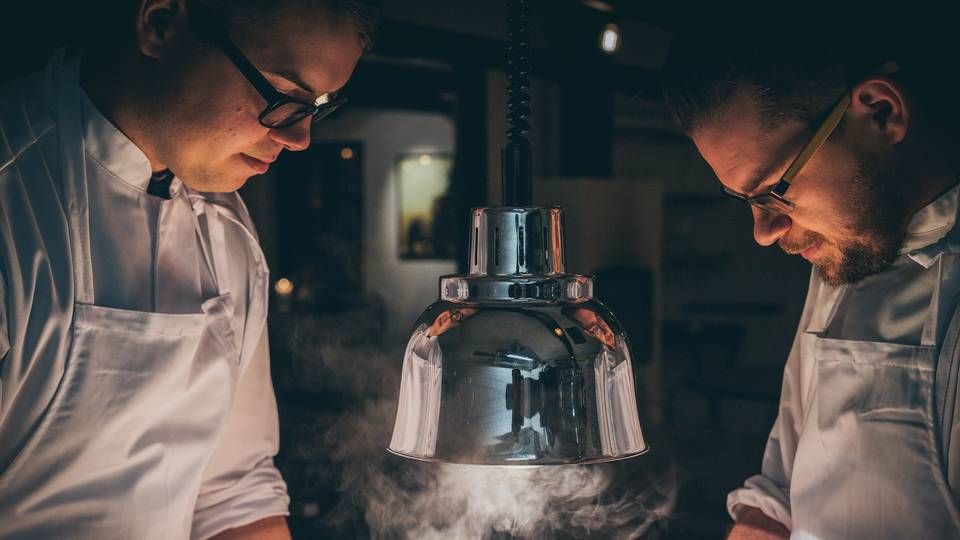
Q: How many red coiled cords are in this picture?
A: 0